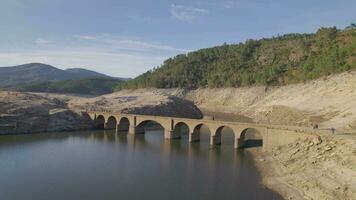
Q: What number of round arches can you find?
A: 8